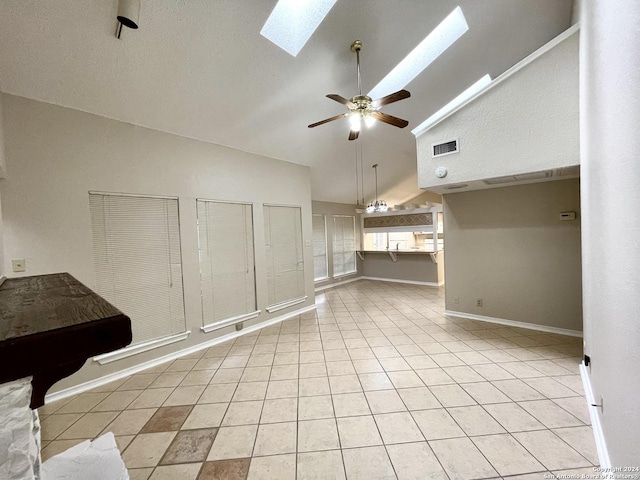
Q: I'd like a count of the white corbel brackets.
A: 3